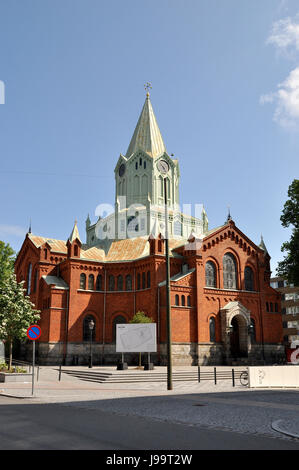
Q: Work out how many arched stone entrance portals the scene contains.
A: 1